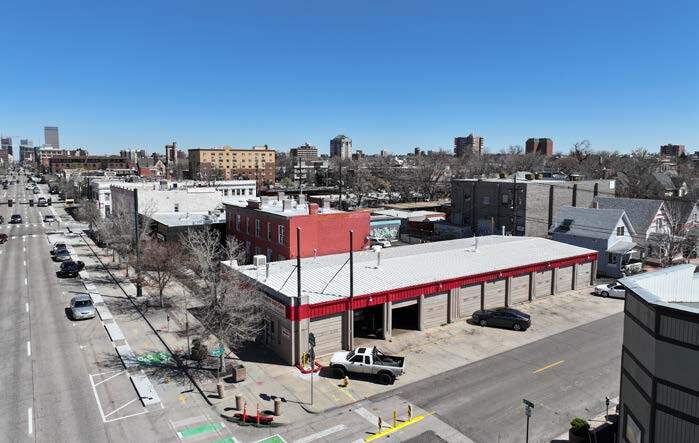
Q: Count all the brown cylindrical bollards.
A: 3